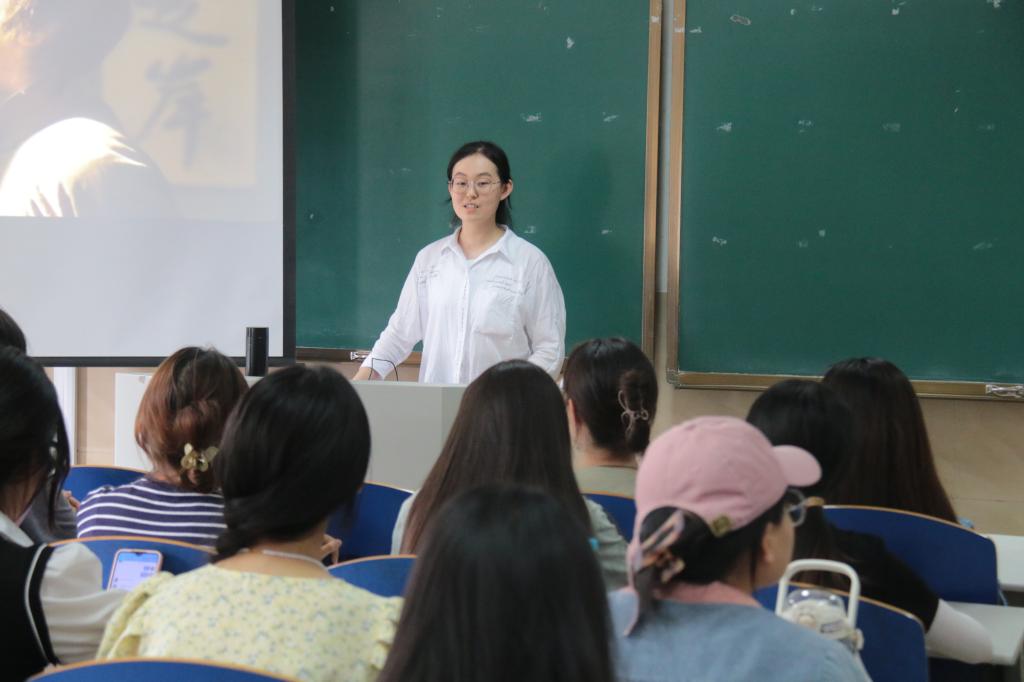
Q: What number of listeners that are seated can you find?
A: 10